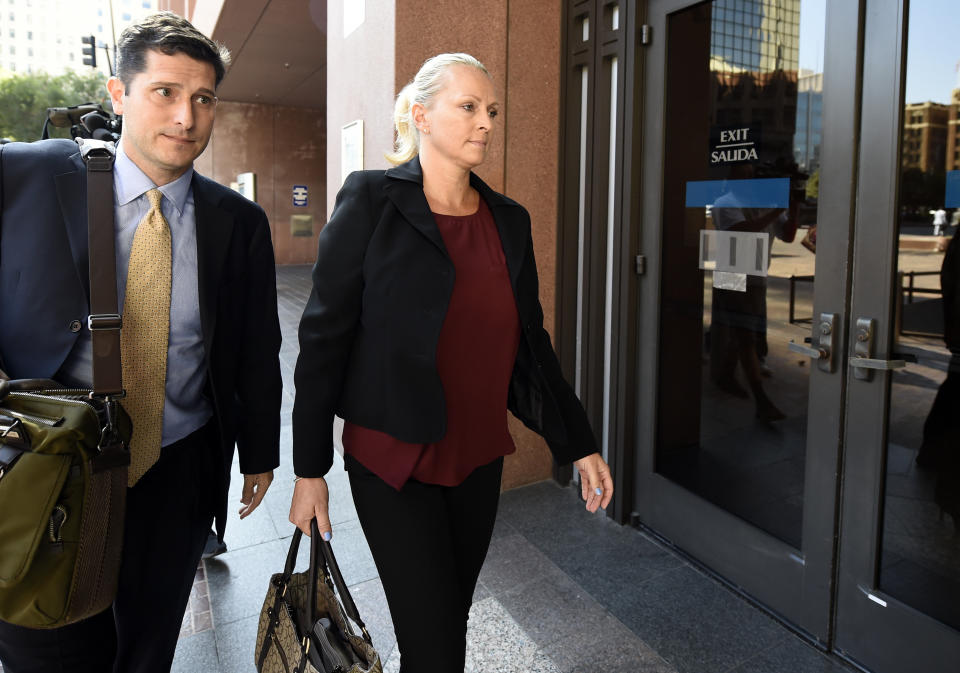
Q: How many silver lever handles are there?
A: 2